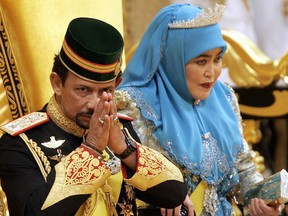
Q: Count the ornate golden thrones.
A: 2